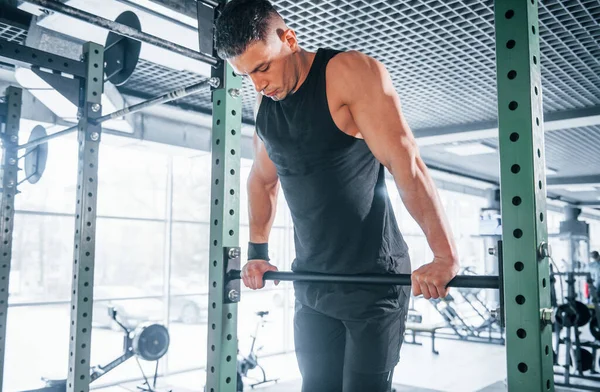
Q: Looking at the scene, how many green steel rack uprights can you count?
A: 4